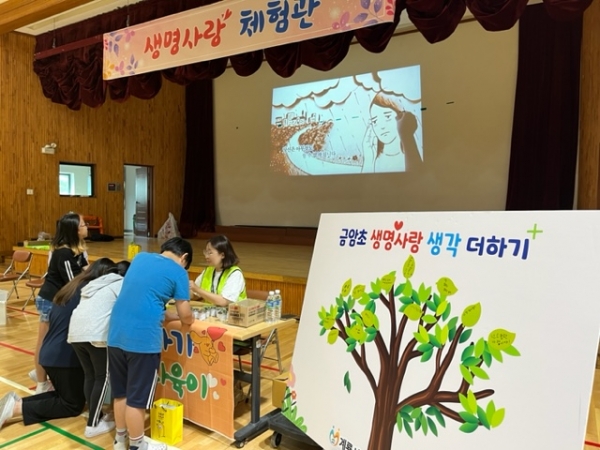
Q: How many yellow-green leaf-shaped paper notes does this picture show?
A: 12